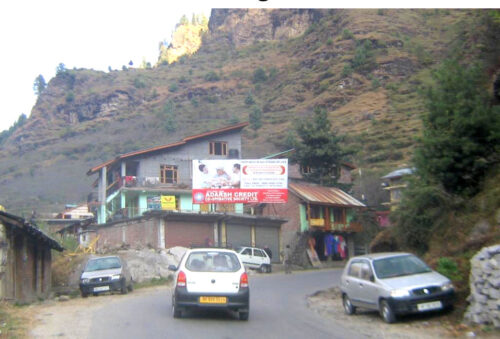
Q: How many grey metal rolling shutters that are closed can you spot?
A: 2